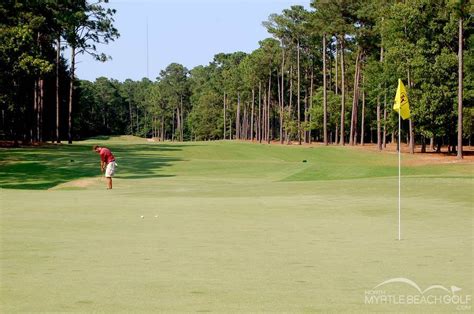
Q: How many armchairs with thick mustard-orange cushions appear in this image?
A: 0